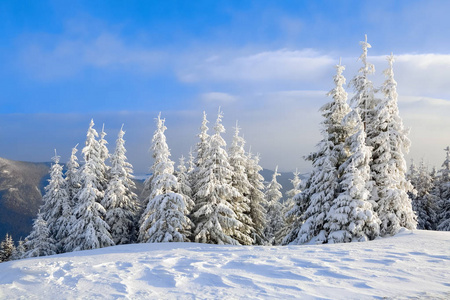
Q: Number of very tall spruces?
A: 3